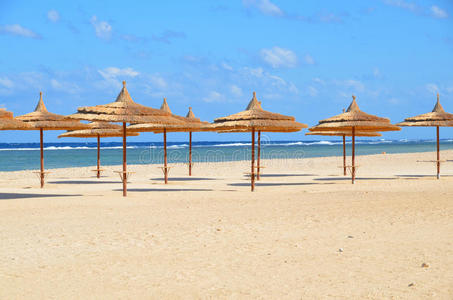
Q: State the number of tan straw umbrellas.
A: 11